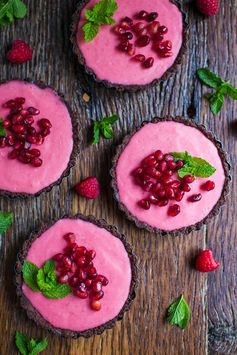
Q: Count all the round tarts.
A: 4